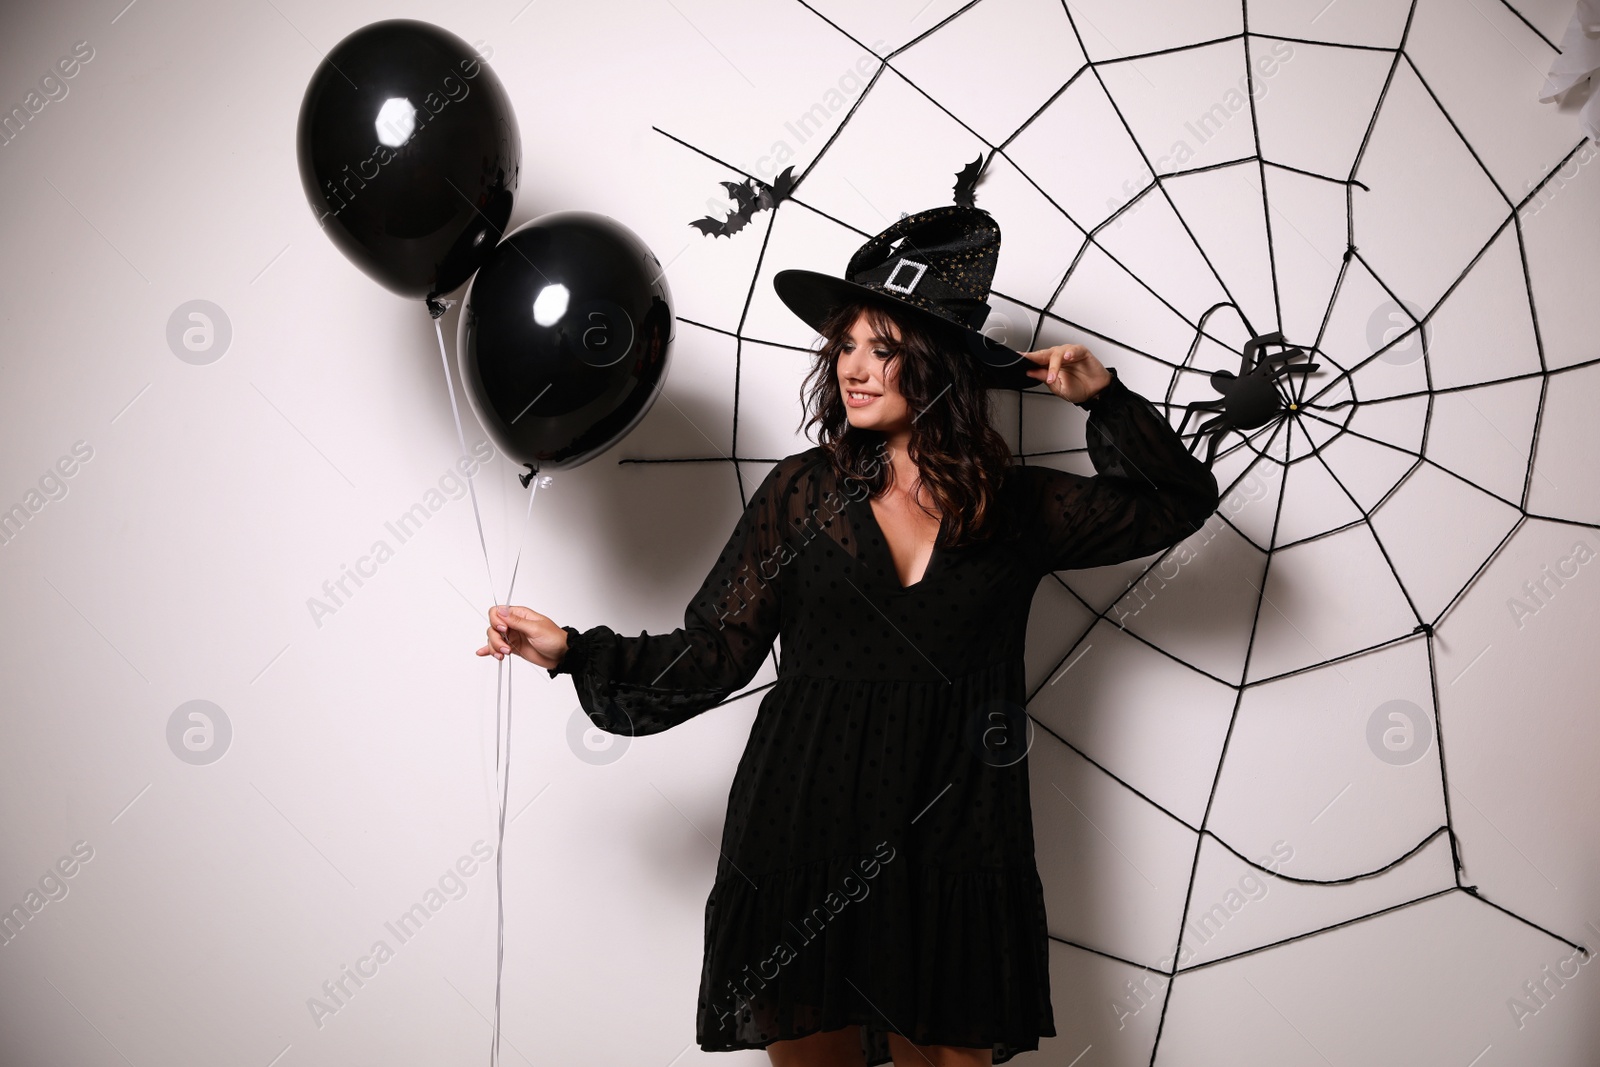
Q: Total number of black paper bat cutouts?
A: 3